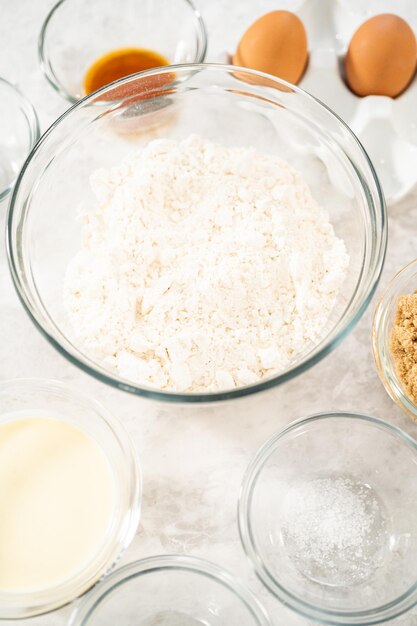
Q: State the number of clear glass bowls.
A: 7